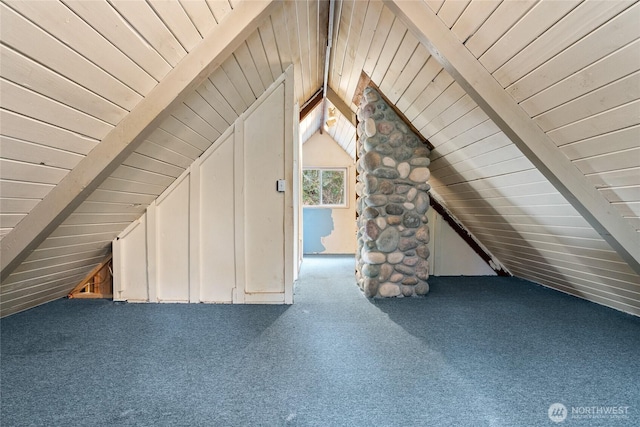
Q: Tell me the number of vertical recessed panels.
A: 4